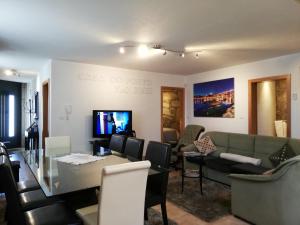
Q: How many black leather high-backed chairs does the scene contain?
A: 6